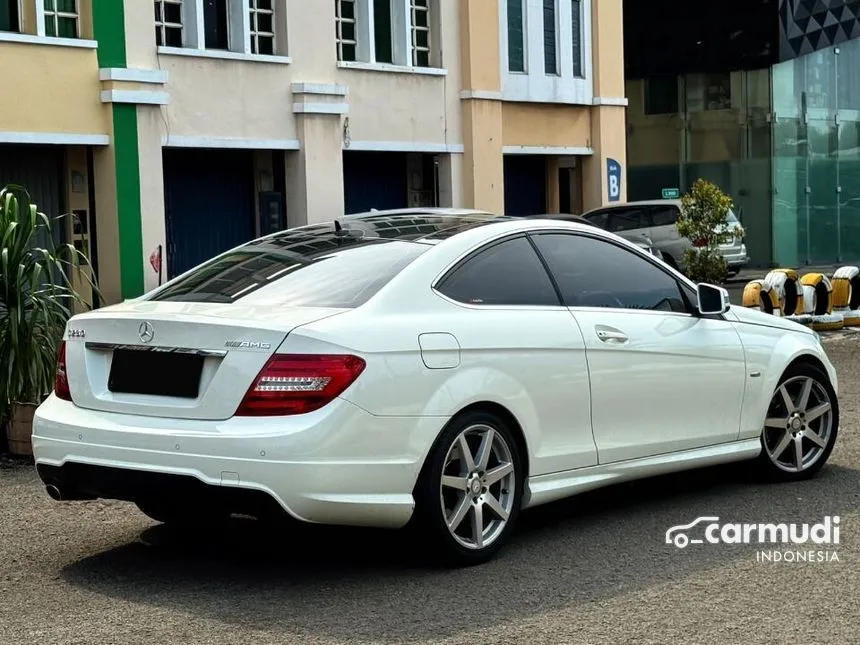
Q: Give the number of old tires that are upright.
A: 4